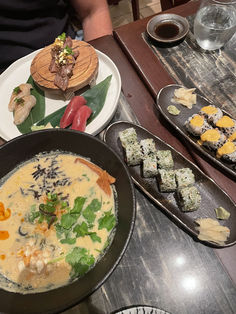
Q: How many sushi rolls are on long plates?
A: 14